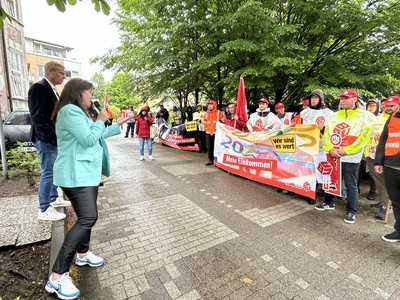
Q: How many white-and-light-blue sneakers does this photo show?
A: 2